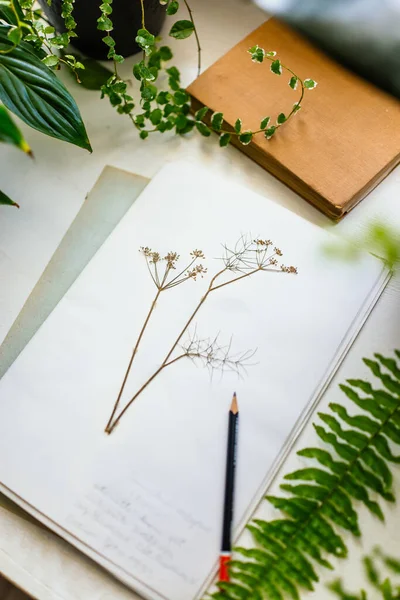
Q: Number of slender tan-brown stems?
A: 2